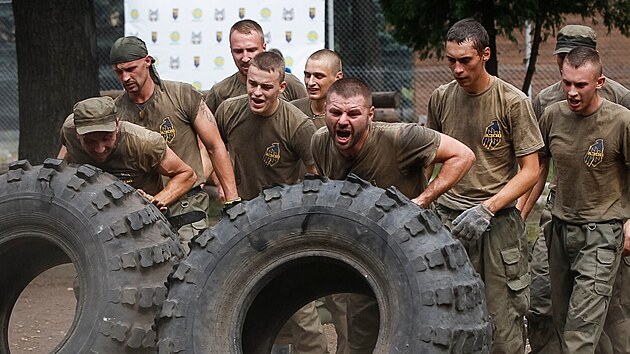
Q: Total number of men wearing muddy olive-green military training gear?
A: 9